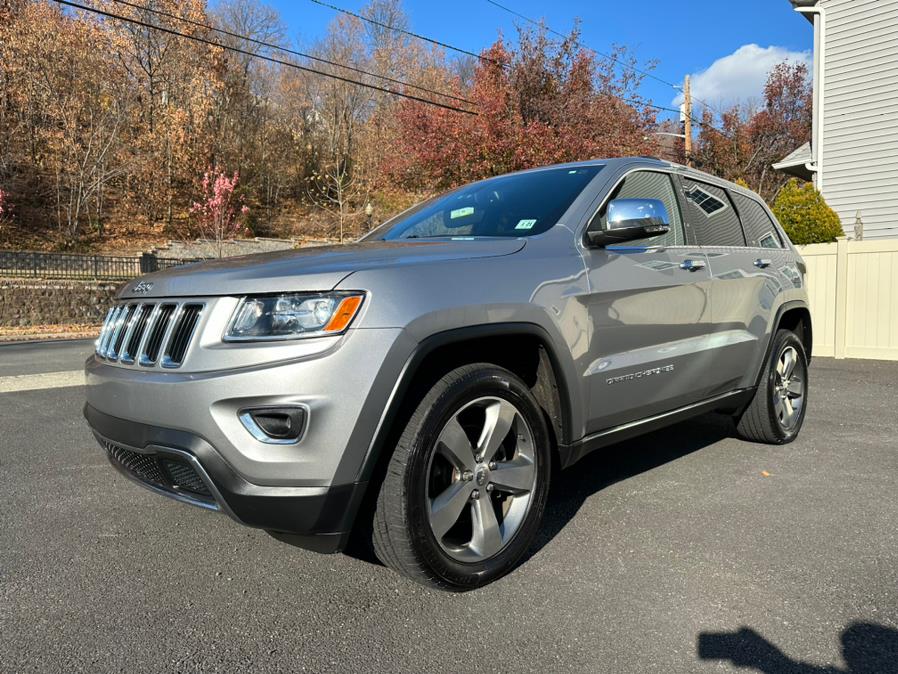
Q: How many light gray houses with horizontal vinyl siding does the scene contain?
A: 1